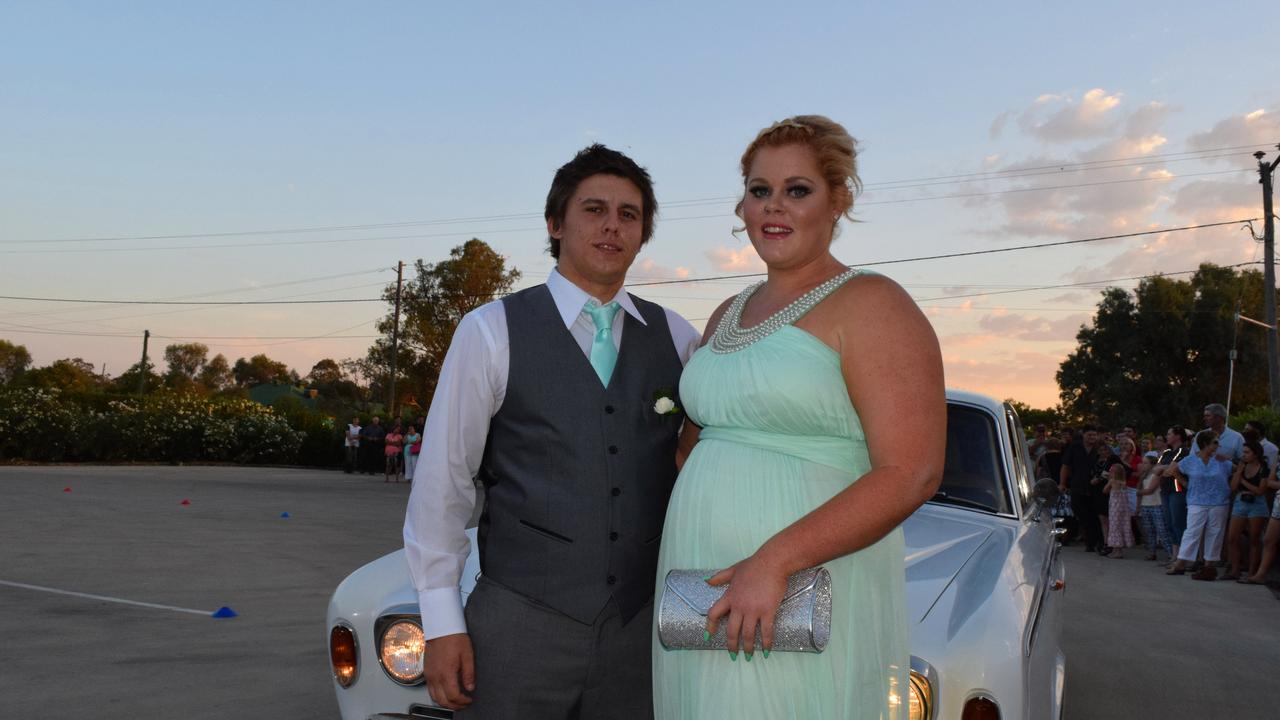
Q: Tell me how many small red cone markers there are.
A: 2